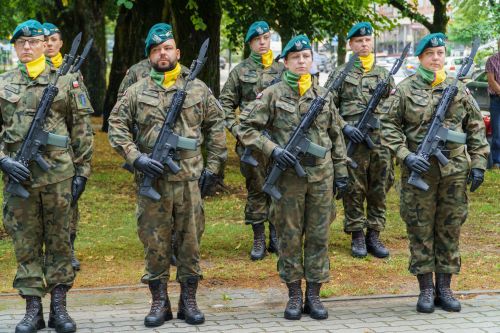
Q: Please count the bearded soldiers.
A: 1